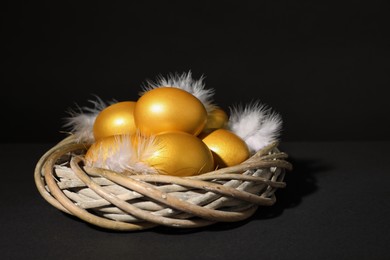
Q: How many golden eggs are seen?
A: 6